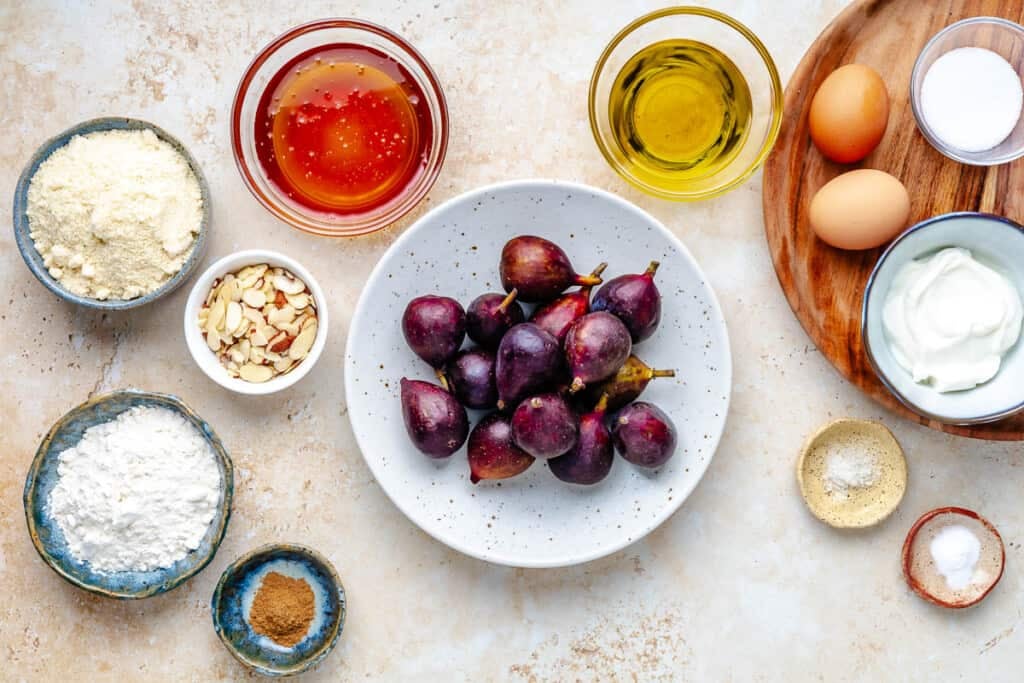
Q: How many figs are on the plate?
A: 14